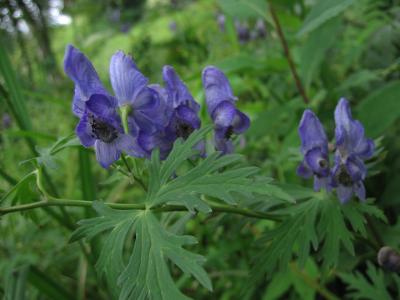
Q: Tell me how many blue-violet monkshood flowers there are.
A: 6